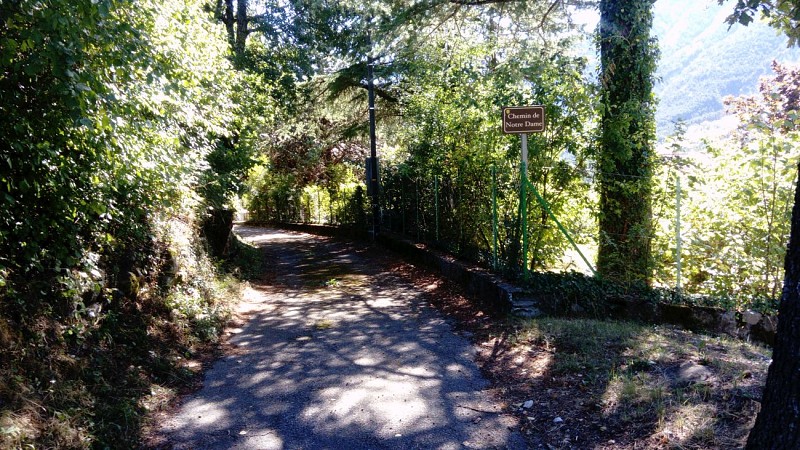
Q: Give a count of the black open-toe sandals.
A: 0